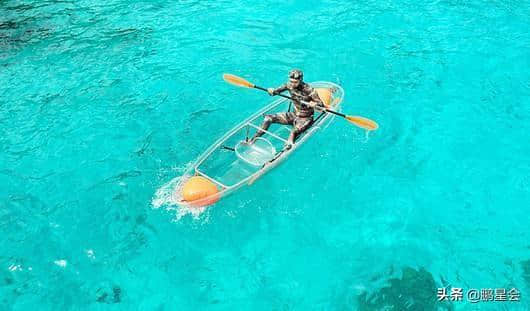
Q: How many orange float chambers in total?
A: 2